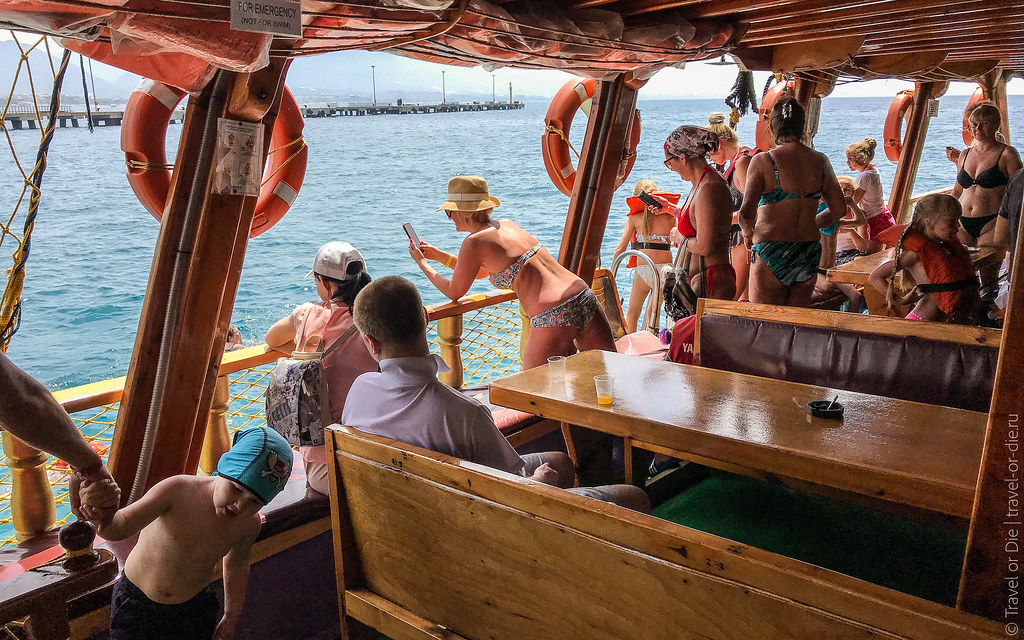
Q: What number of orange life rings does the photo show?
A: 5